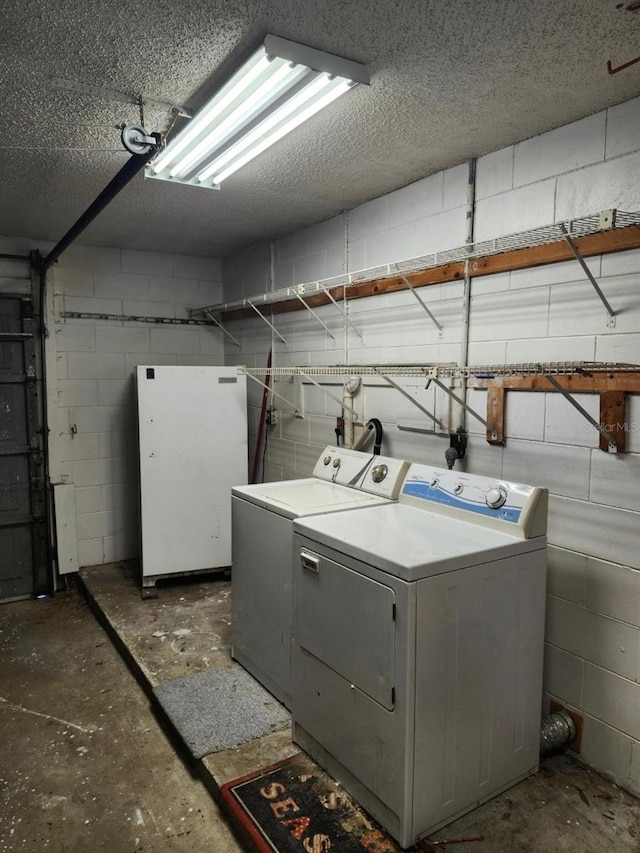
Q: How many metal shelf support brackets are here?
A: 11